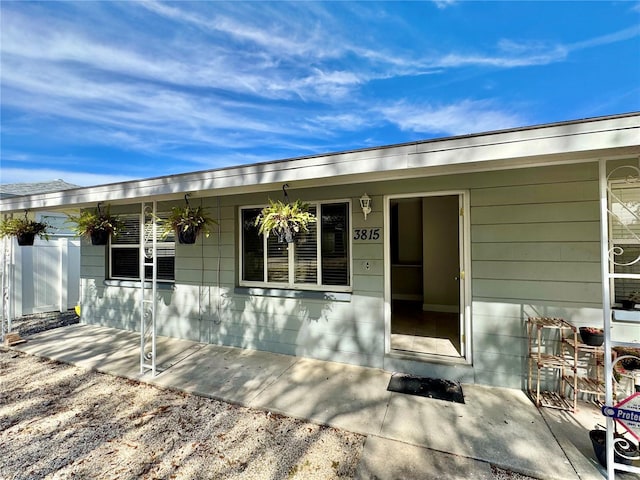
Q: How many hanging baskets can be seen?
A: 4